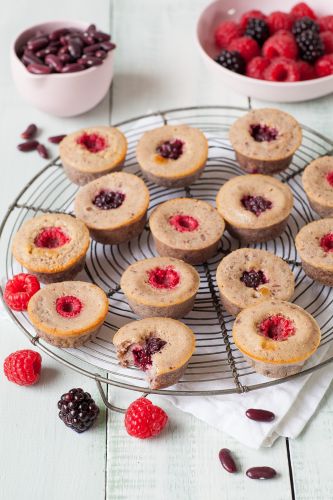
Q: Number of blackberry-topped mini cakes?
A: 6